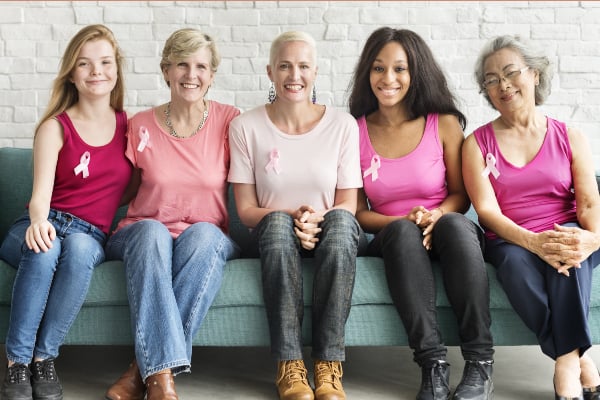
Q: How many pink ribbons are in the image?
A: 5